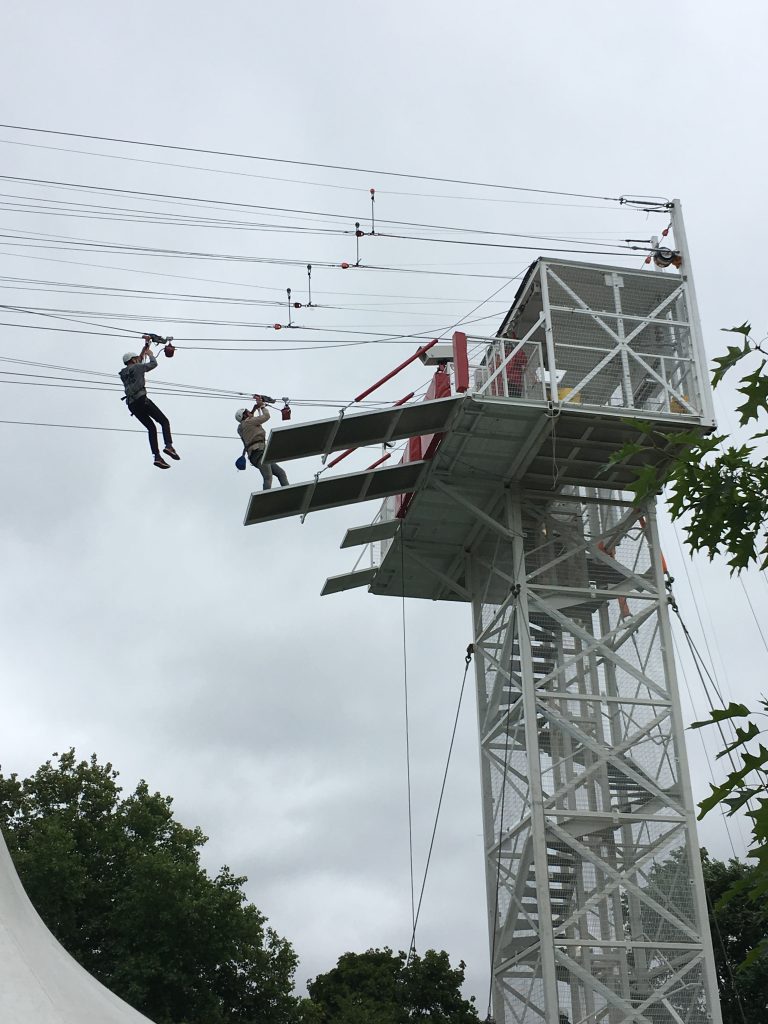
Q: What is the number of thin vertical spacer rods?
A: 4